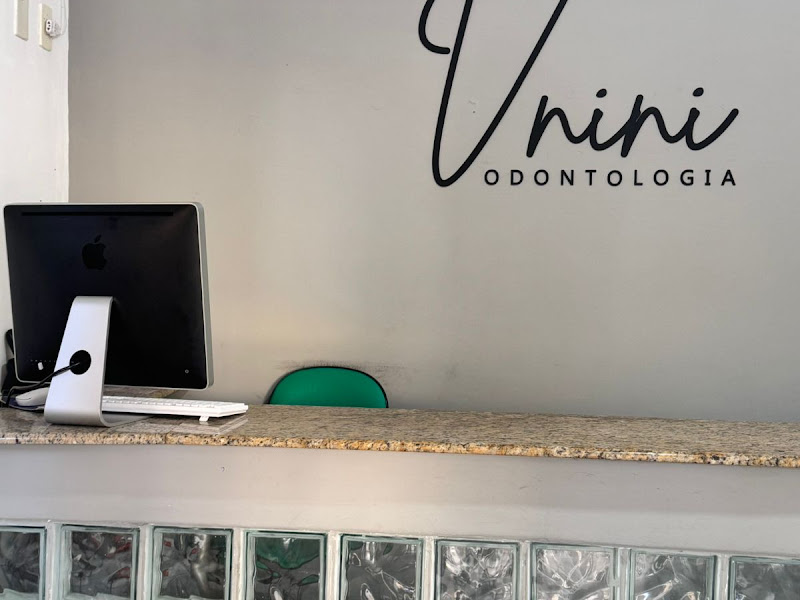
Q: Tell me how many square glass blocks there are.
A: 9